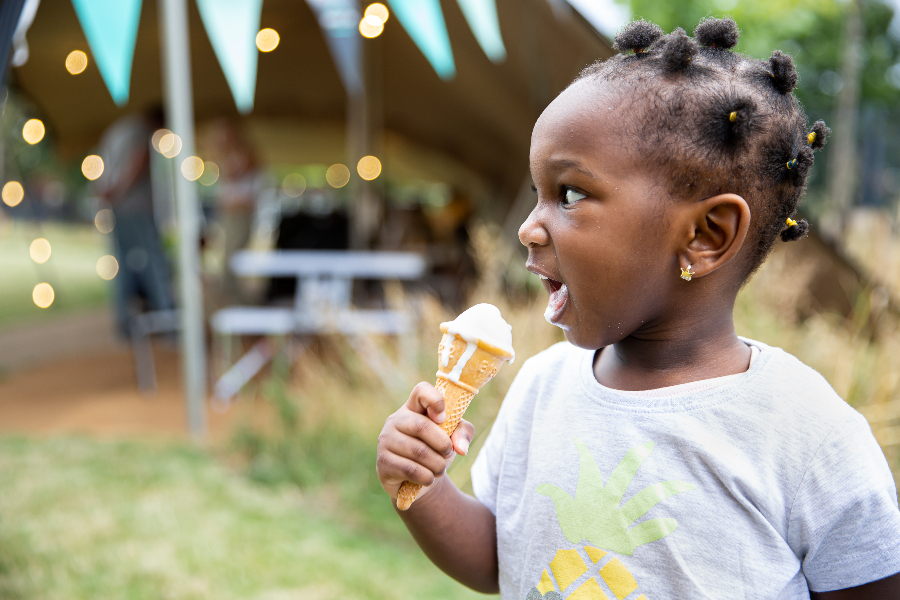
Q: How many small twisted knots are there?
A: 8